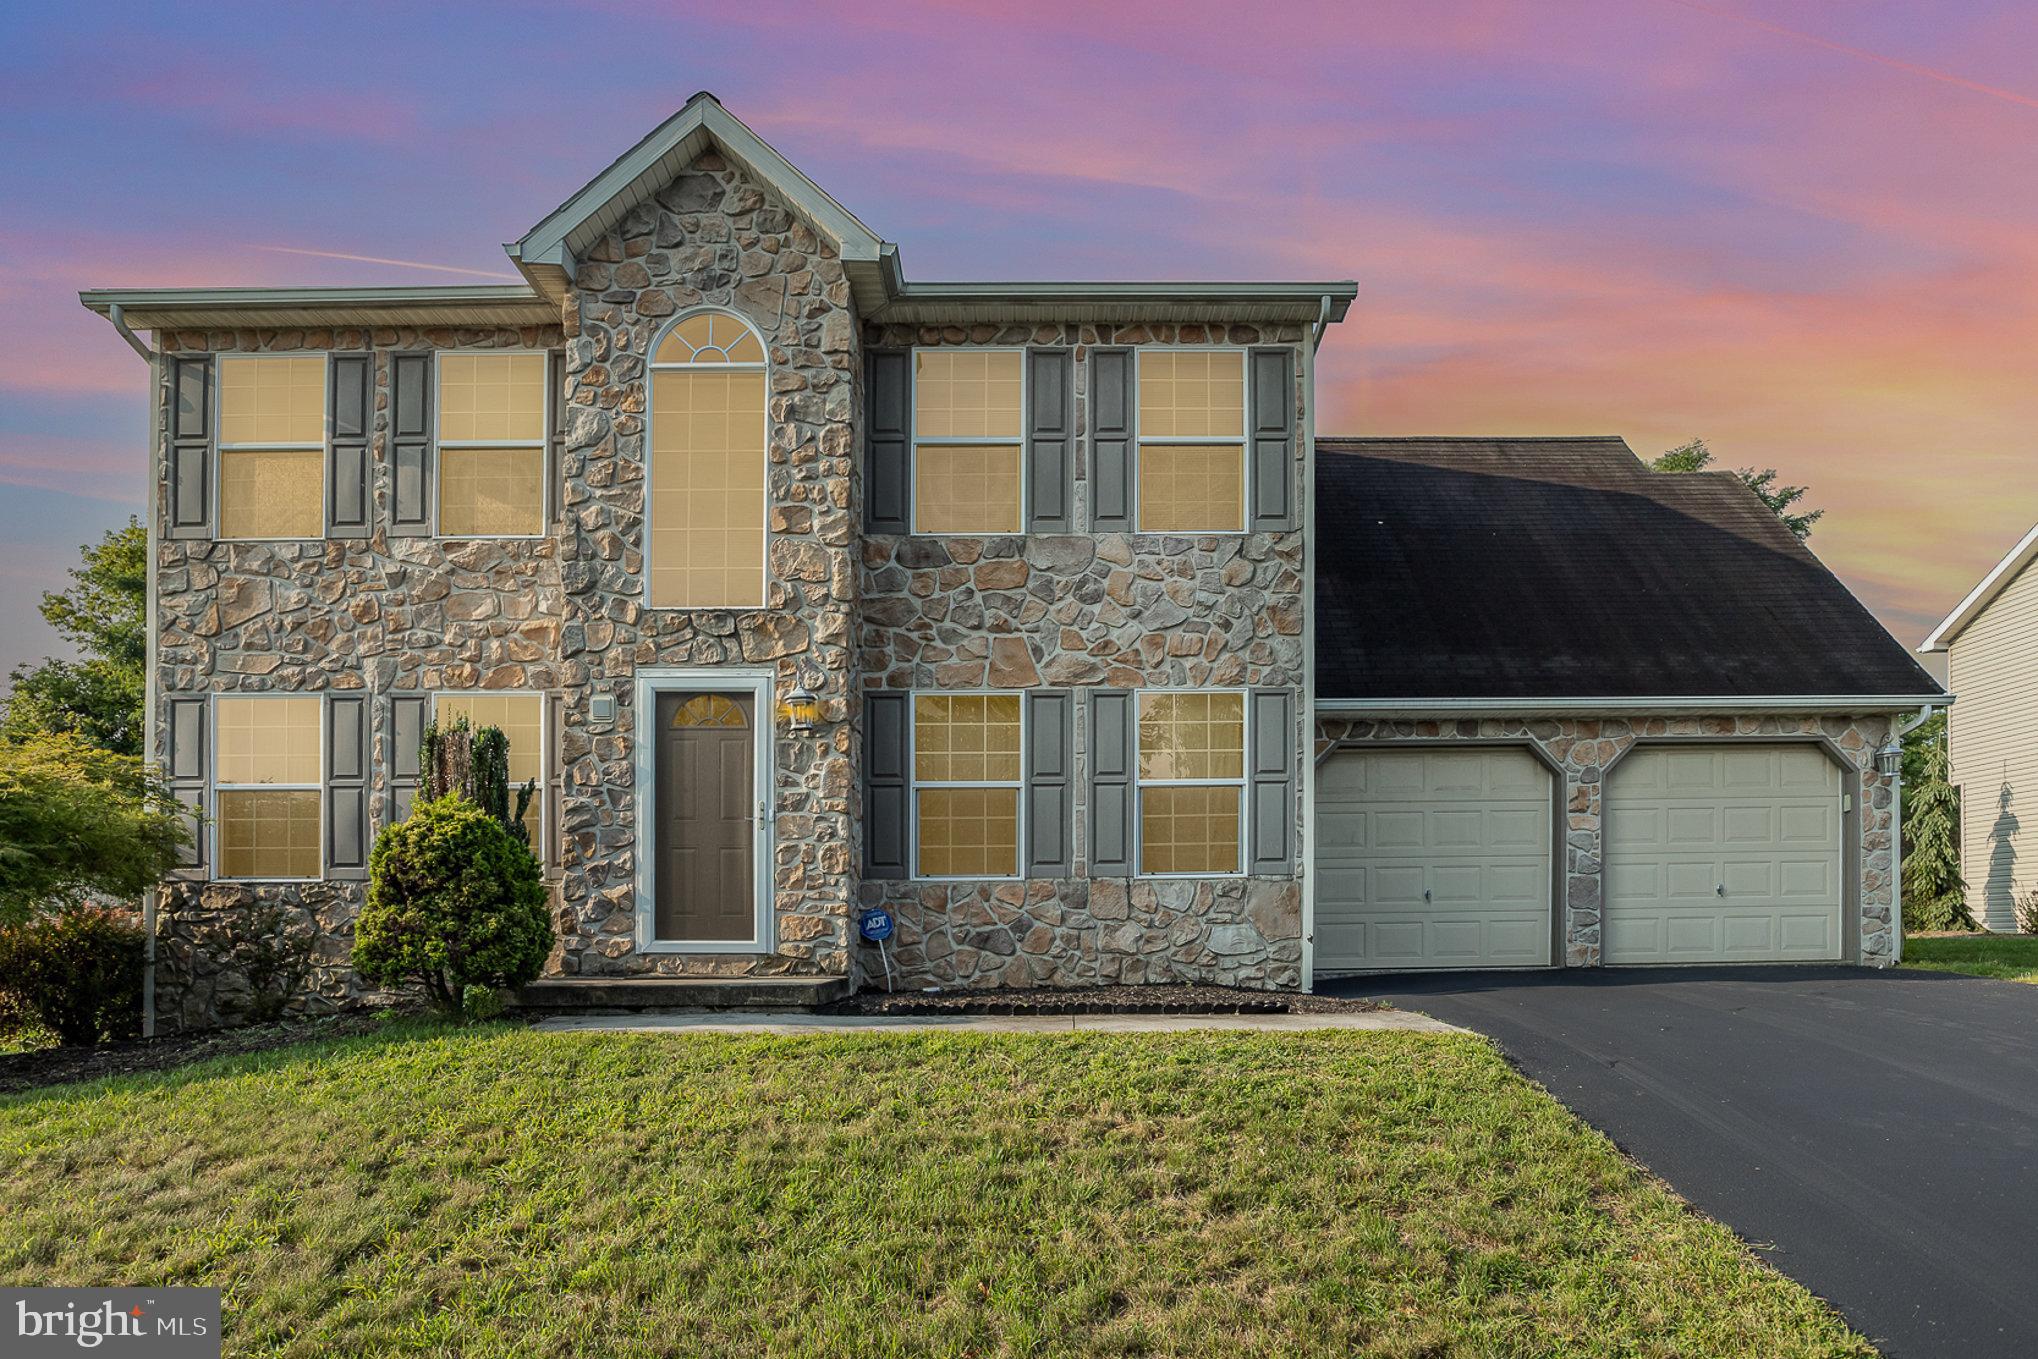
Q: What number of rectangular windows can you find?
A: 8